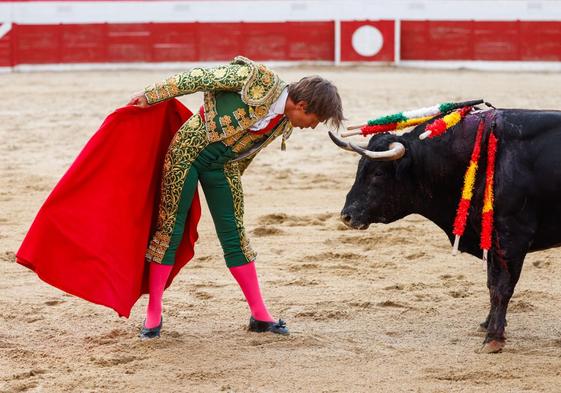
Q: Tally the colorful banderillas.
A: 5